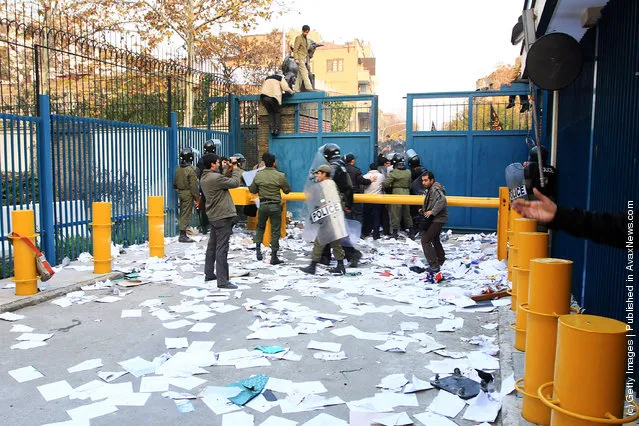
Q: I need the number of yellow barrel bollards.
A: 8